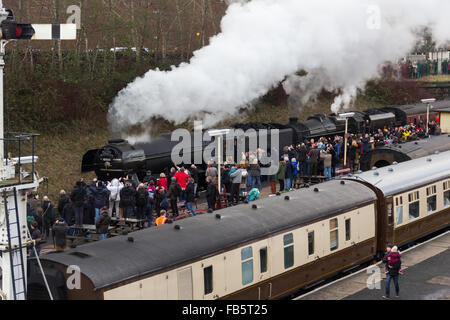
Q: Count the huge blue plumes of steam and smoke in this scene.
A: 0